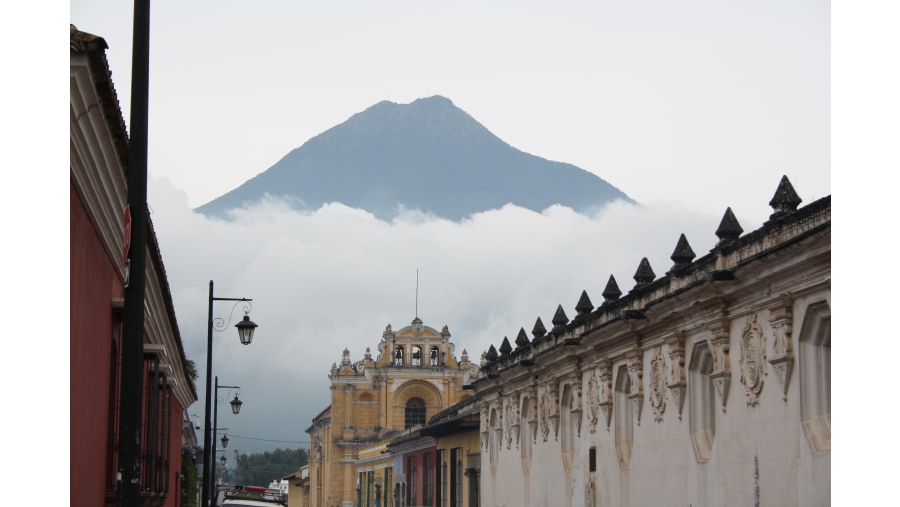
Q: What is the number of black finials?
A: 11